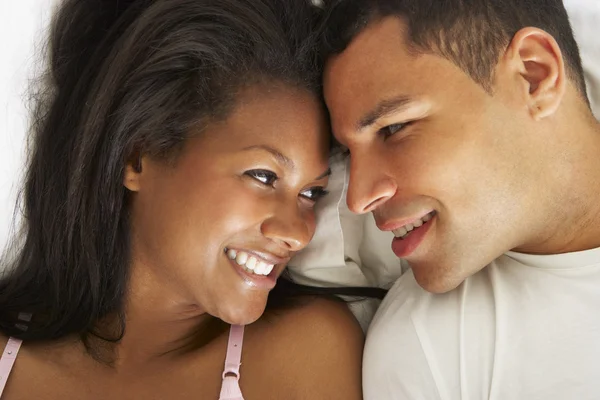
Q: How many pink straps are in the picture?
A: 2